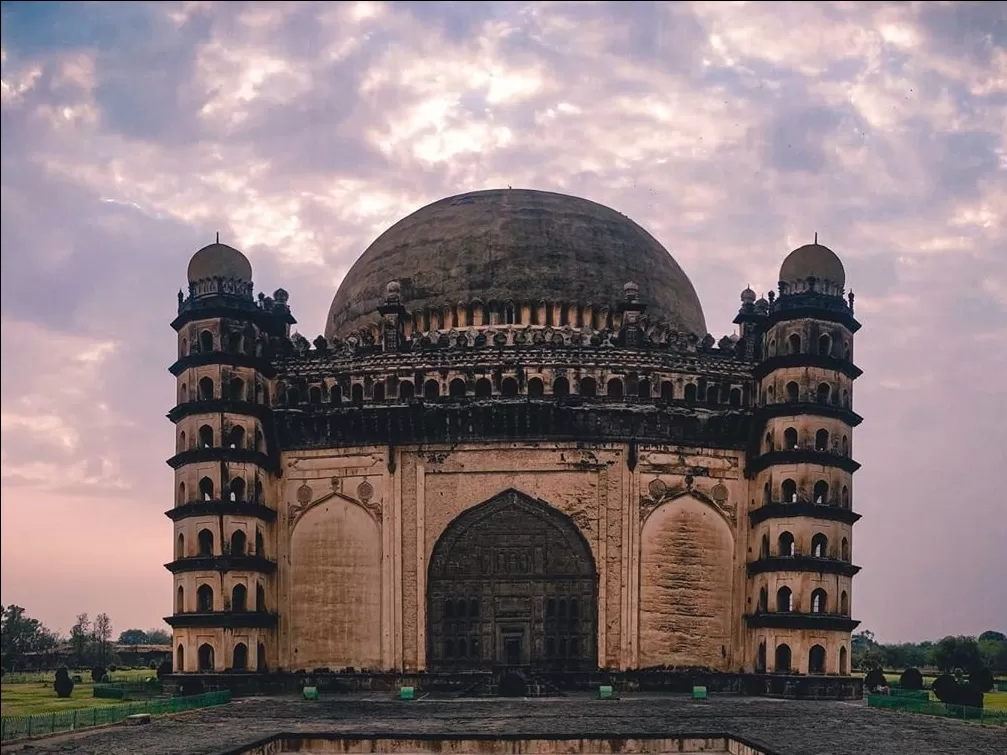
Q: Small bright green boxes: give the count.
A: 4